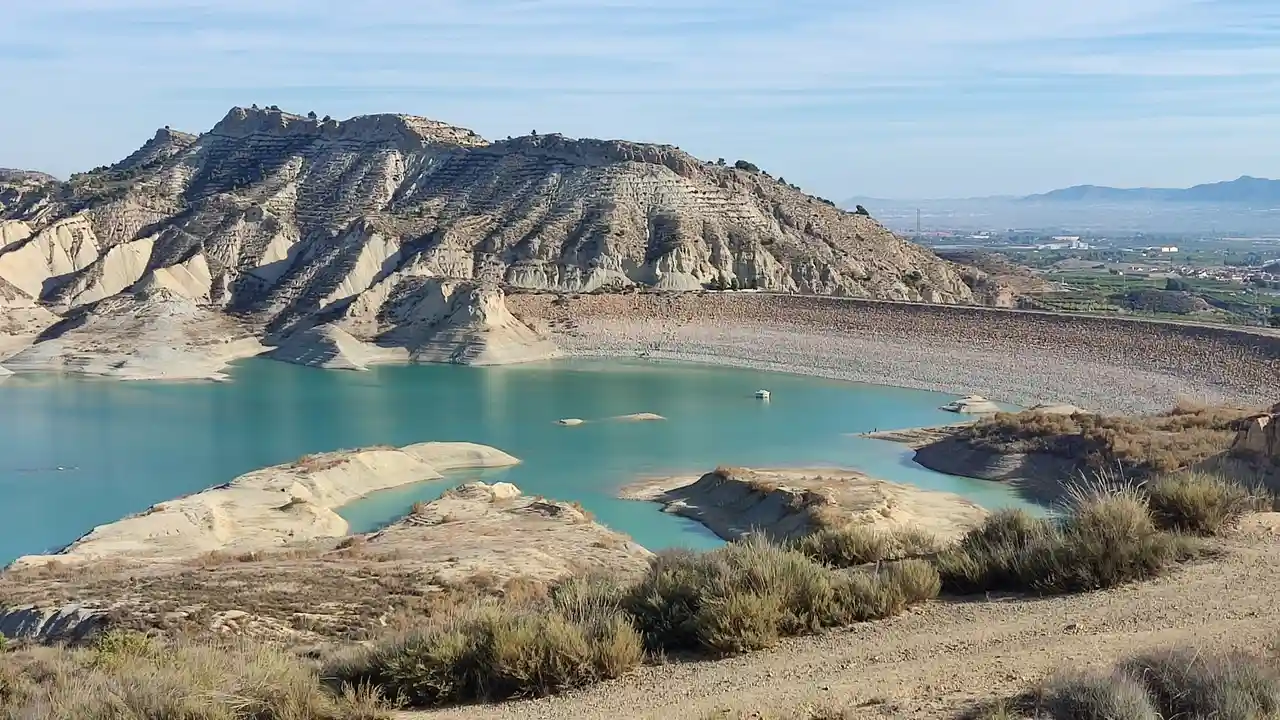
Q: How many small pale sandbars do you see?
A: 2